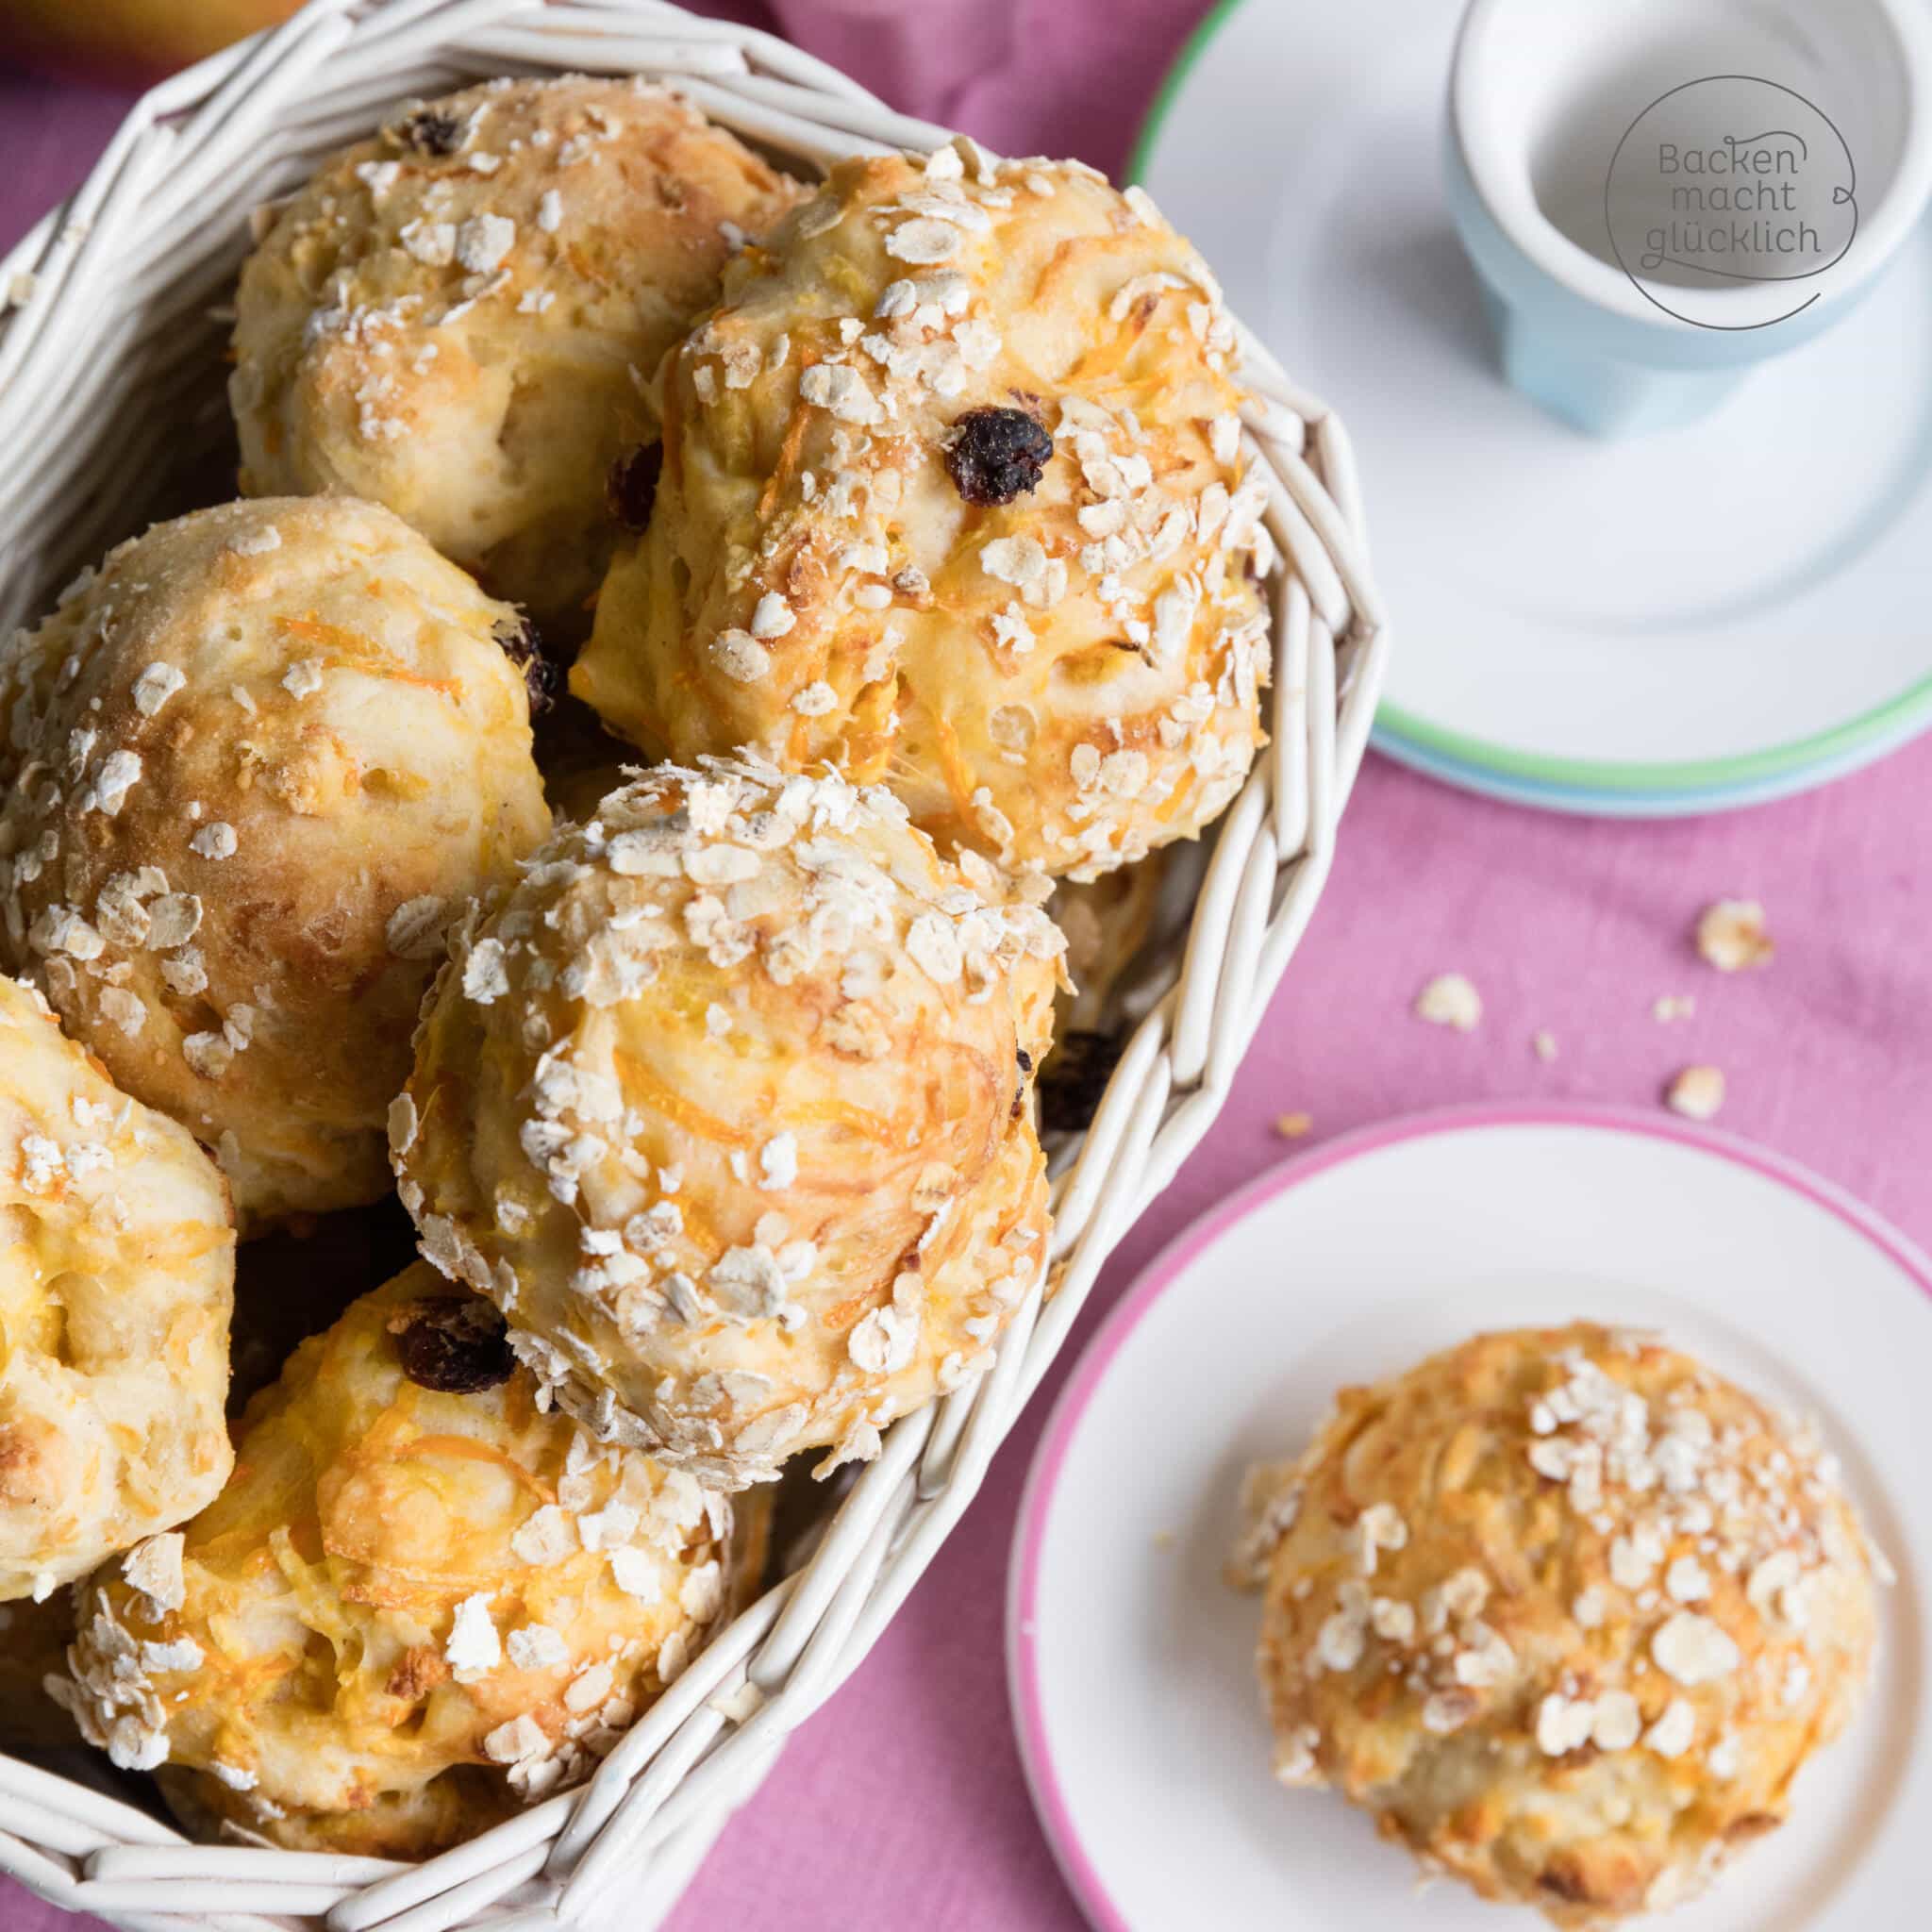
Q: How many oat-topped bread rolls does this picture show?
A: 7